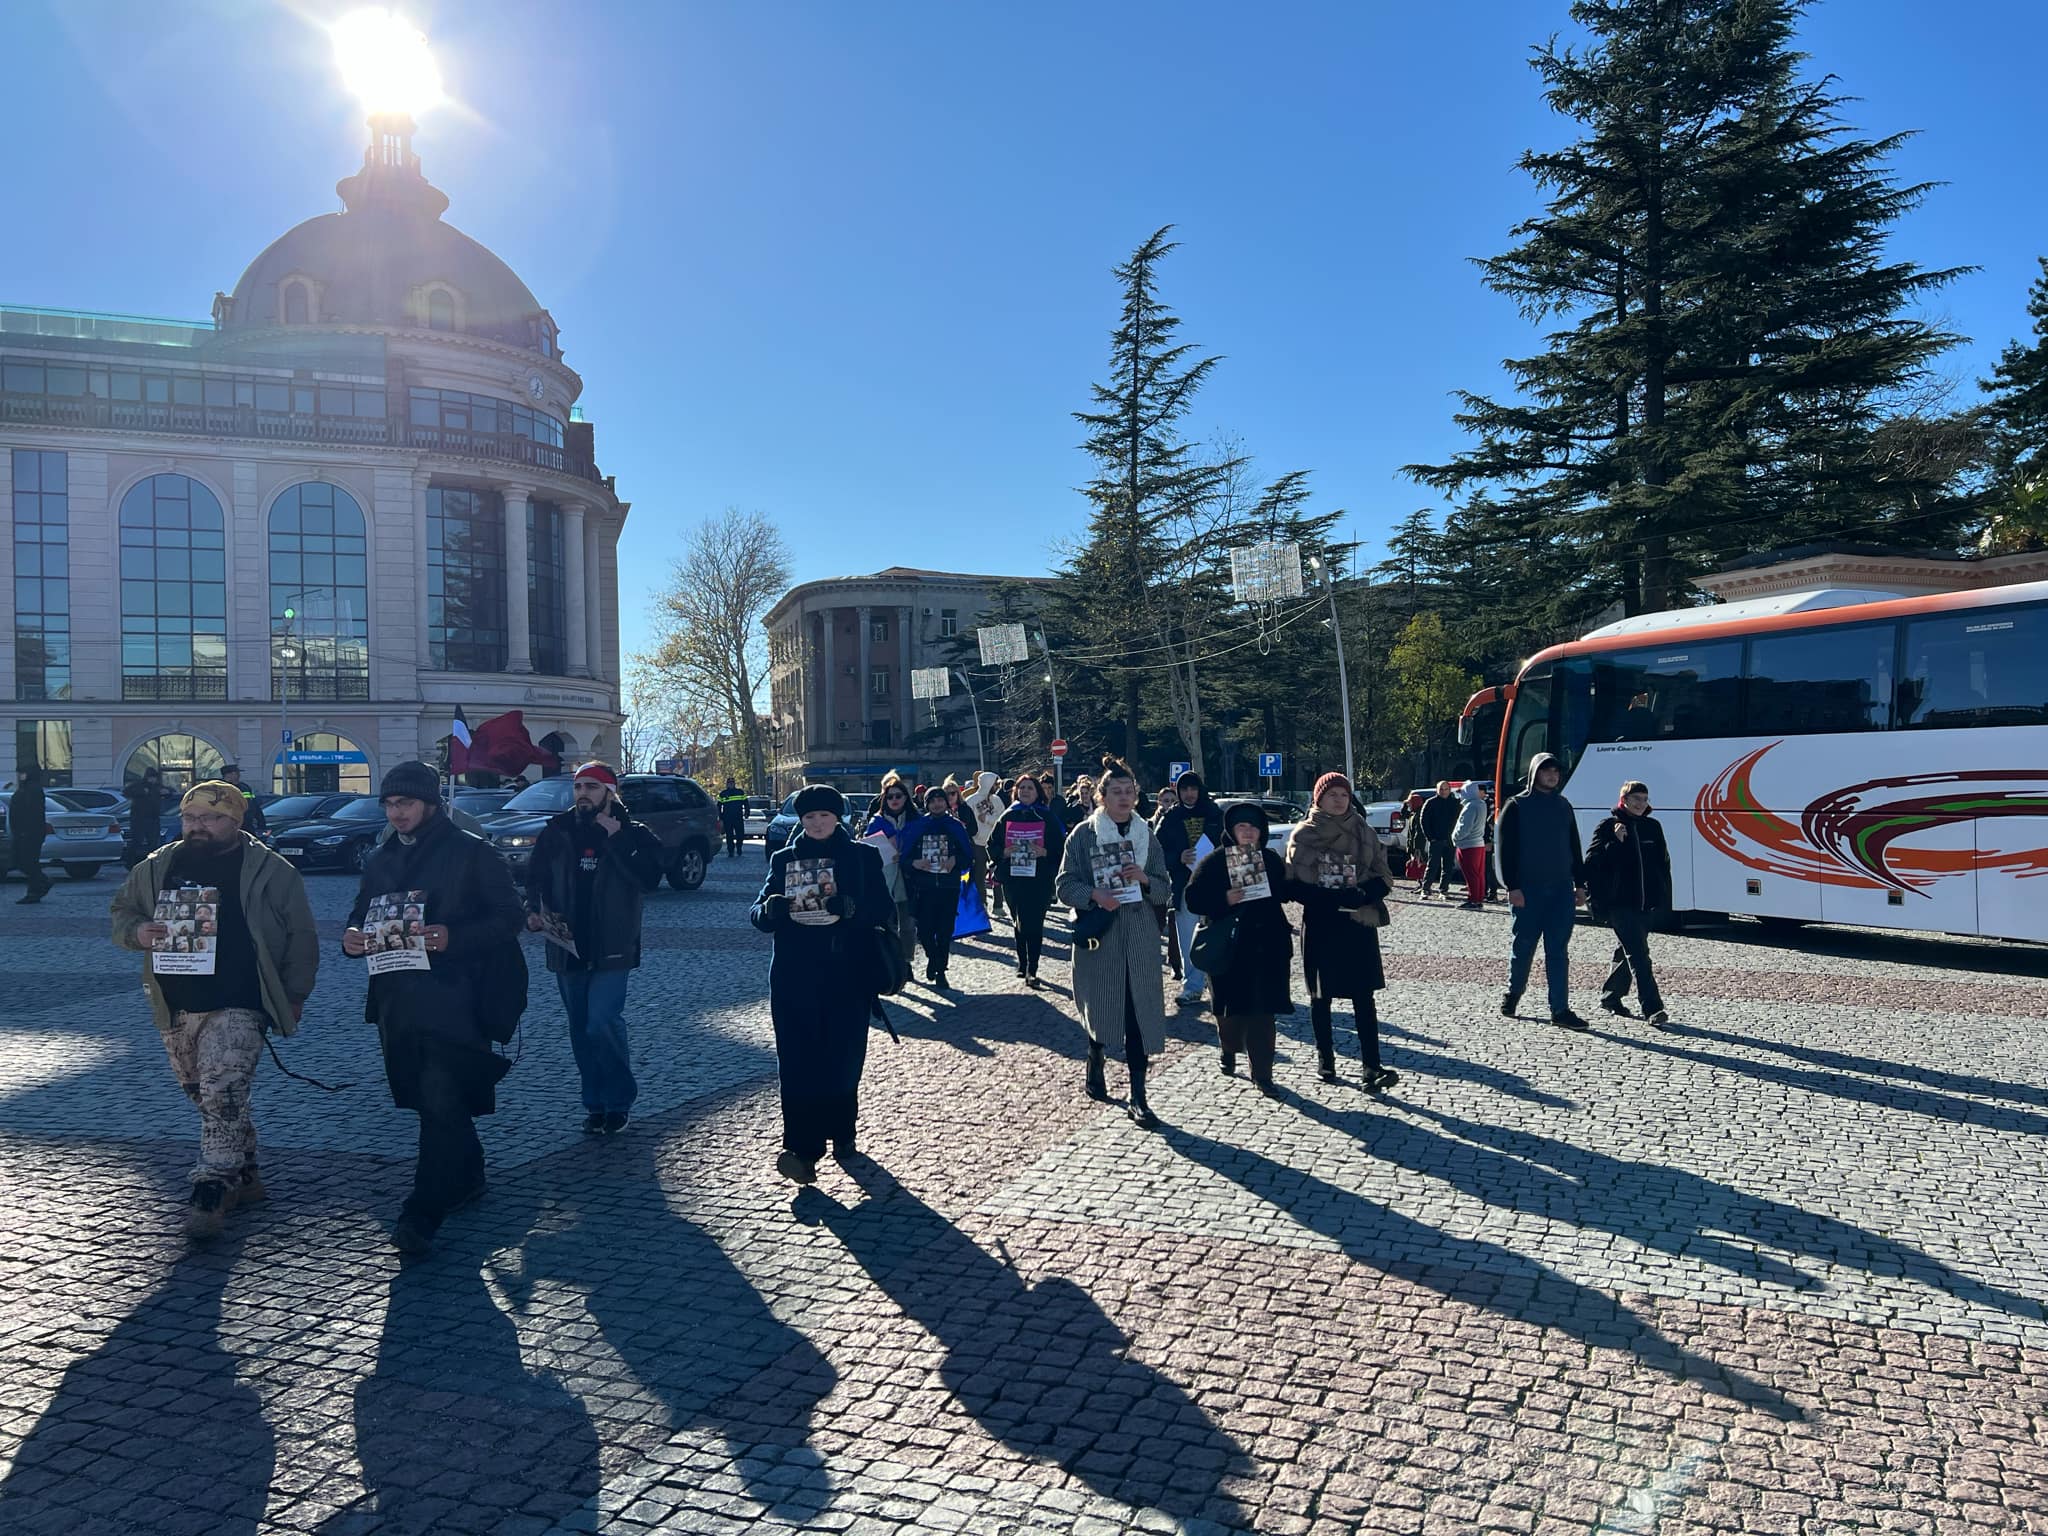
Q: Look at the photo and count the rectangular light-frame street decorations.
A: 3